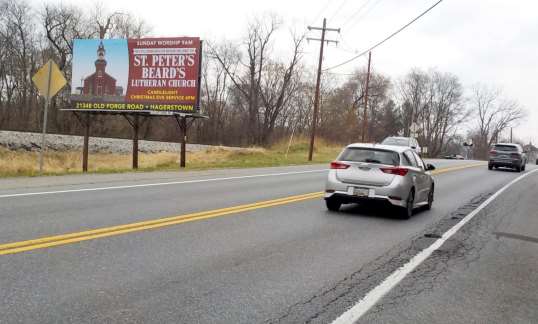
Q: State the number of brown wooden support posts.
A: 3